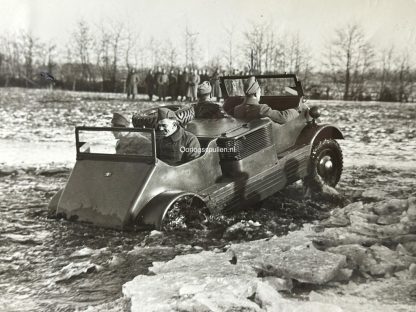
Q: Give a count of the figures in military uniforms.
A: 4